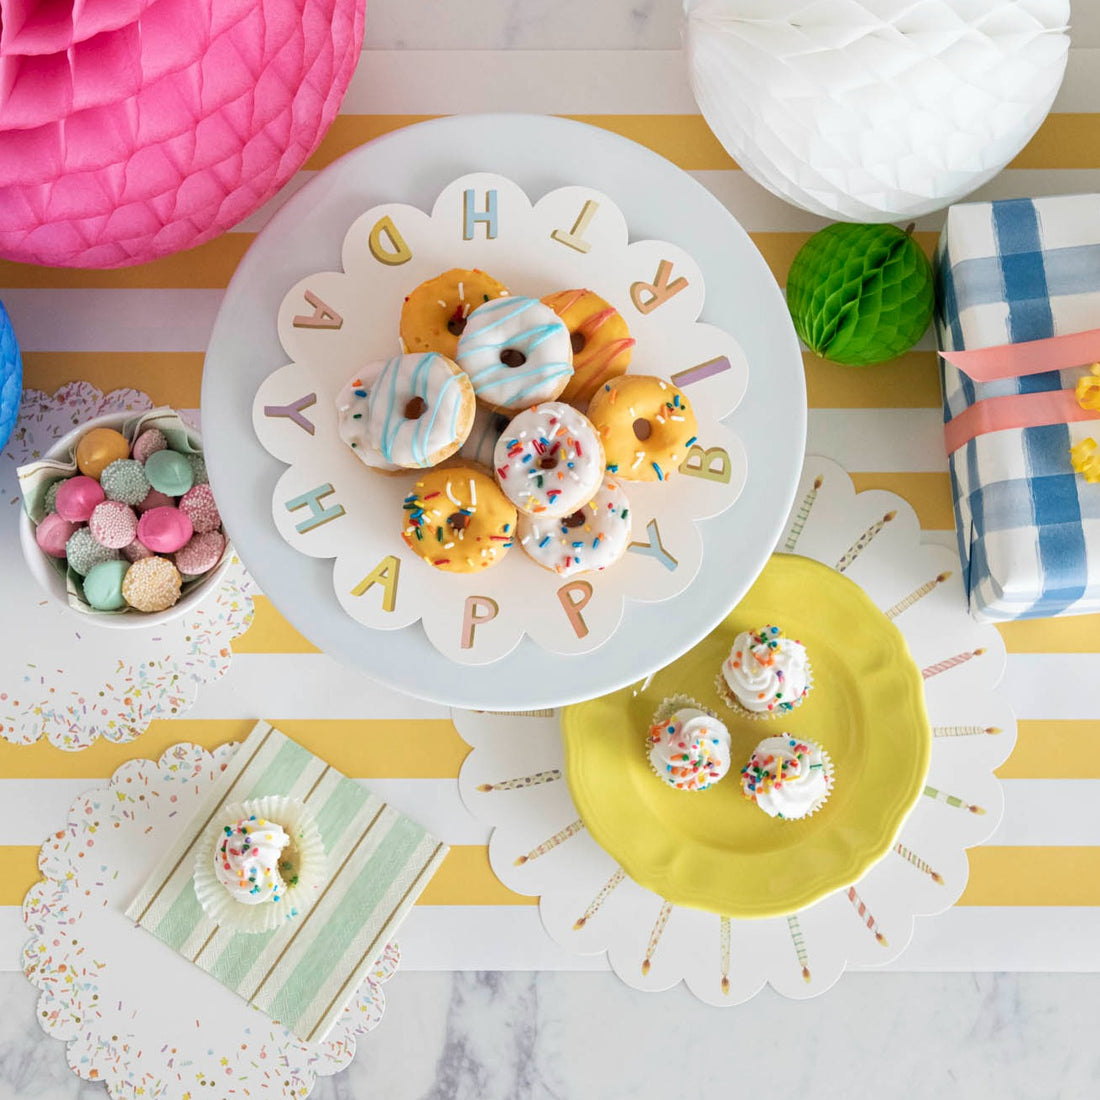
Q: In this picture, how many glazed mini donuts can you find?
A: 10